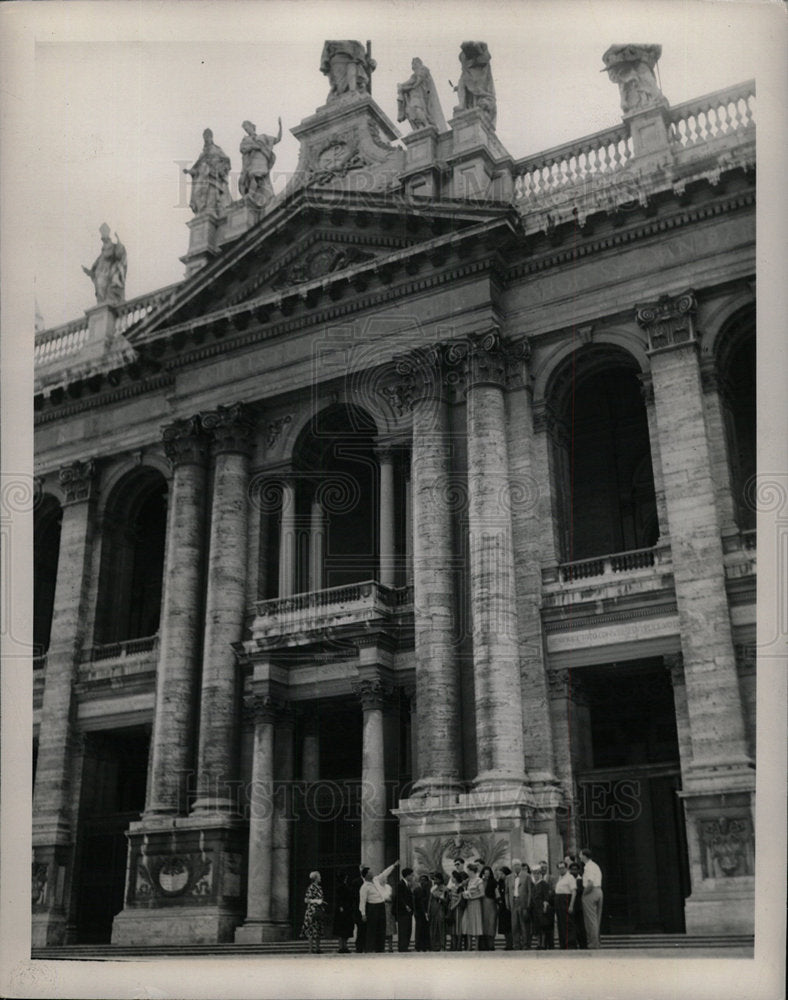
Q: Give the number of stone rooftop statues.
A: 7